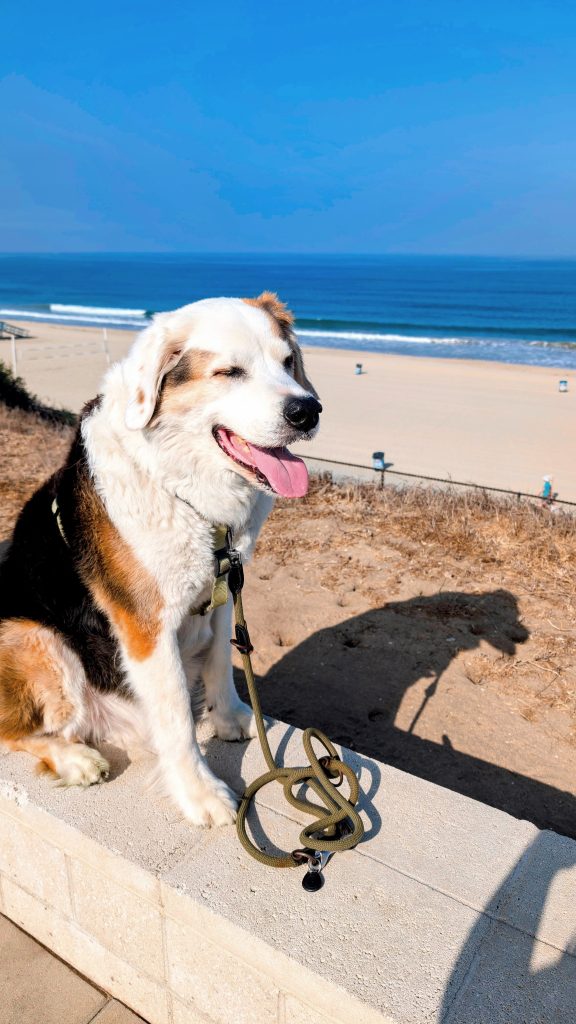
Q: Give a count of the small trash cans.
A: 3